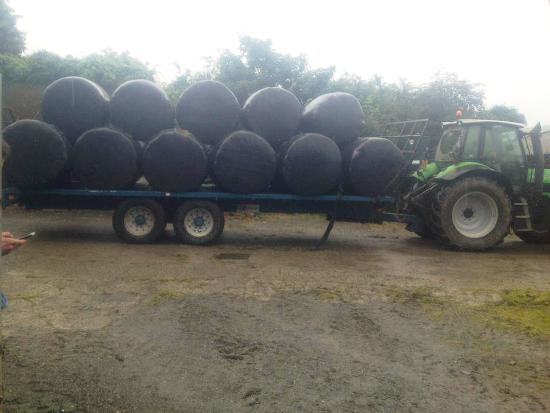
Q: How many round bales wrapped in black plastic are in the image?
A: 11